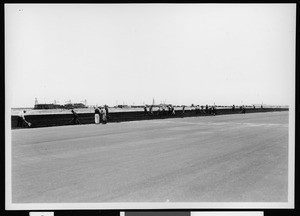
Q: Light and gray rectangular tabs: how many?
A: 3